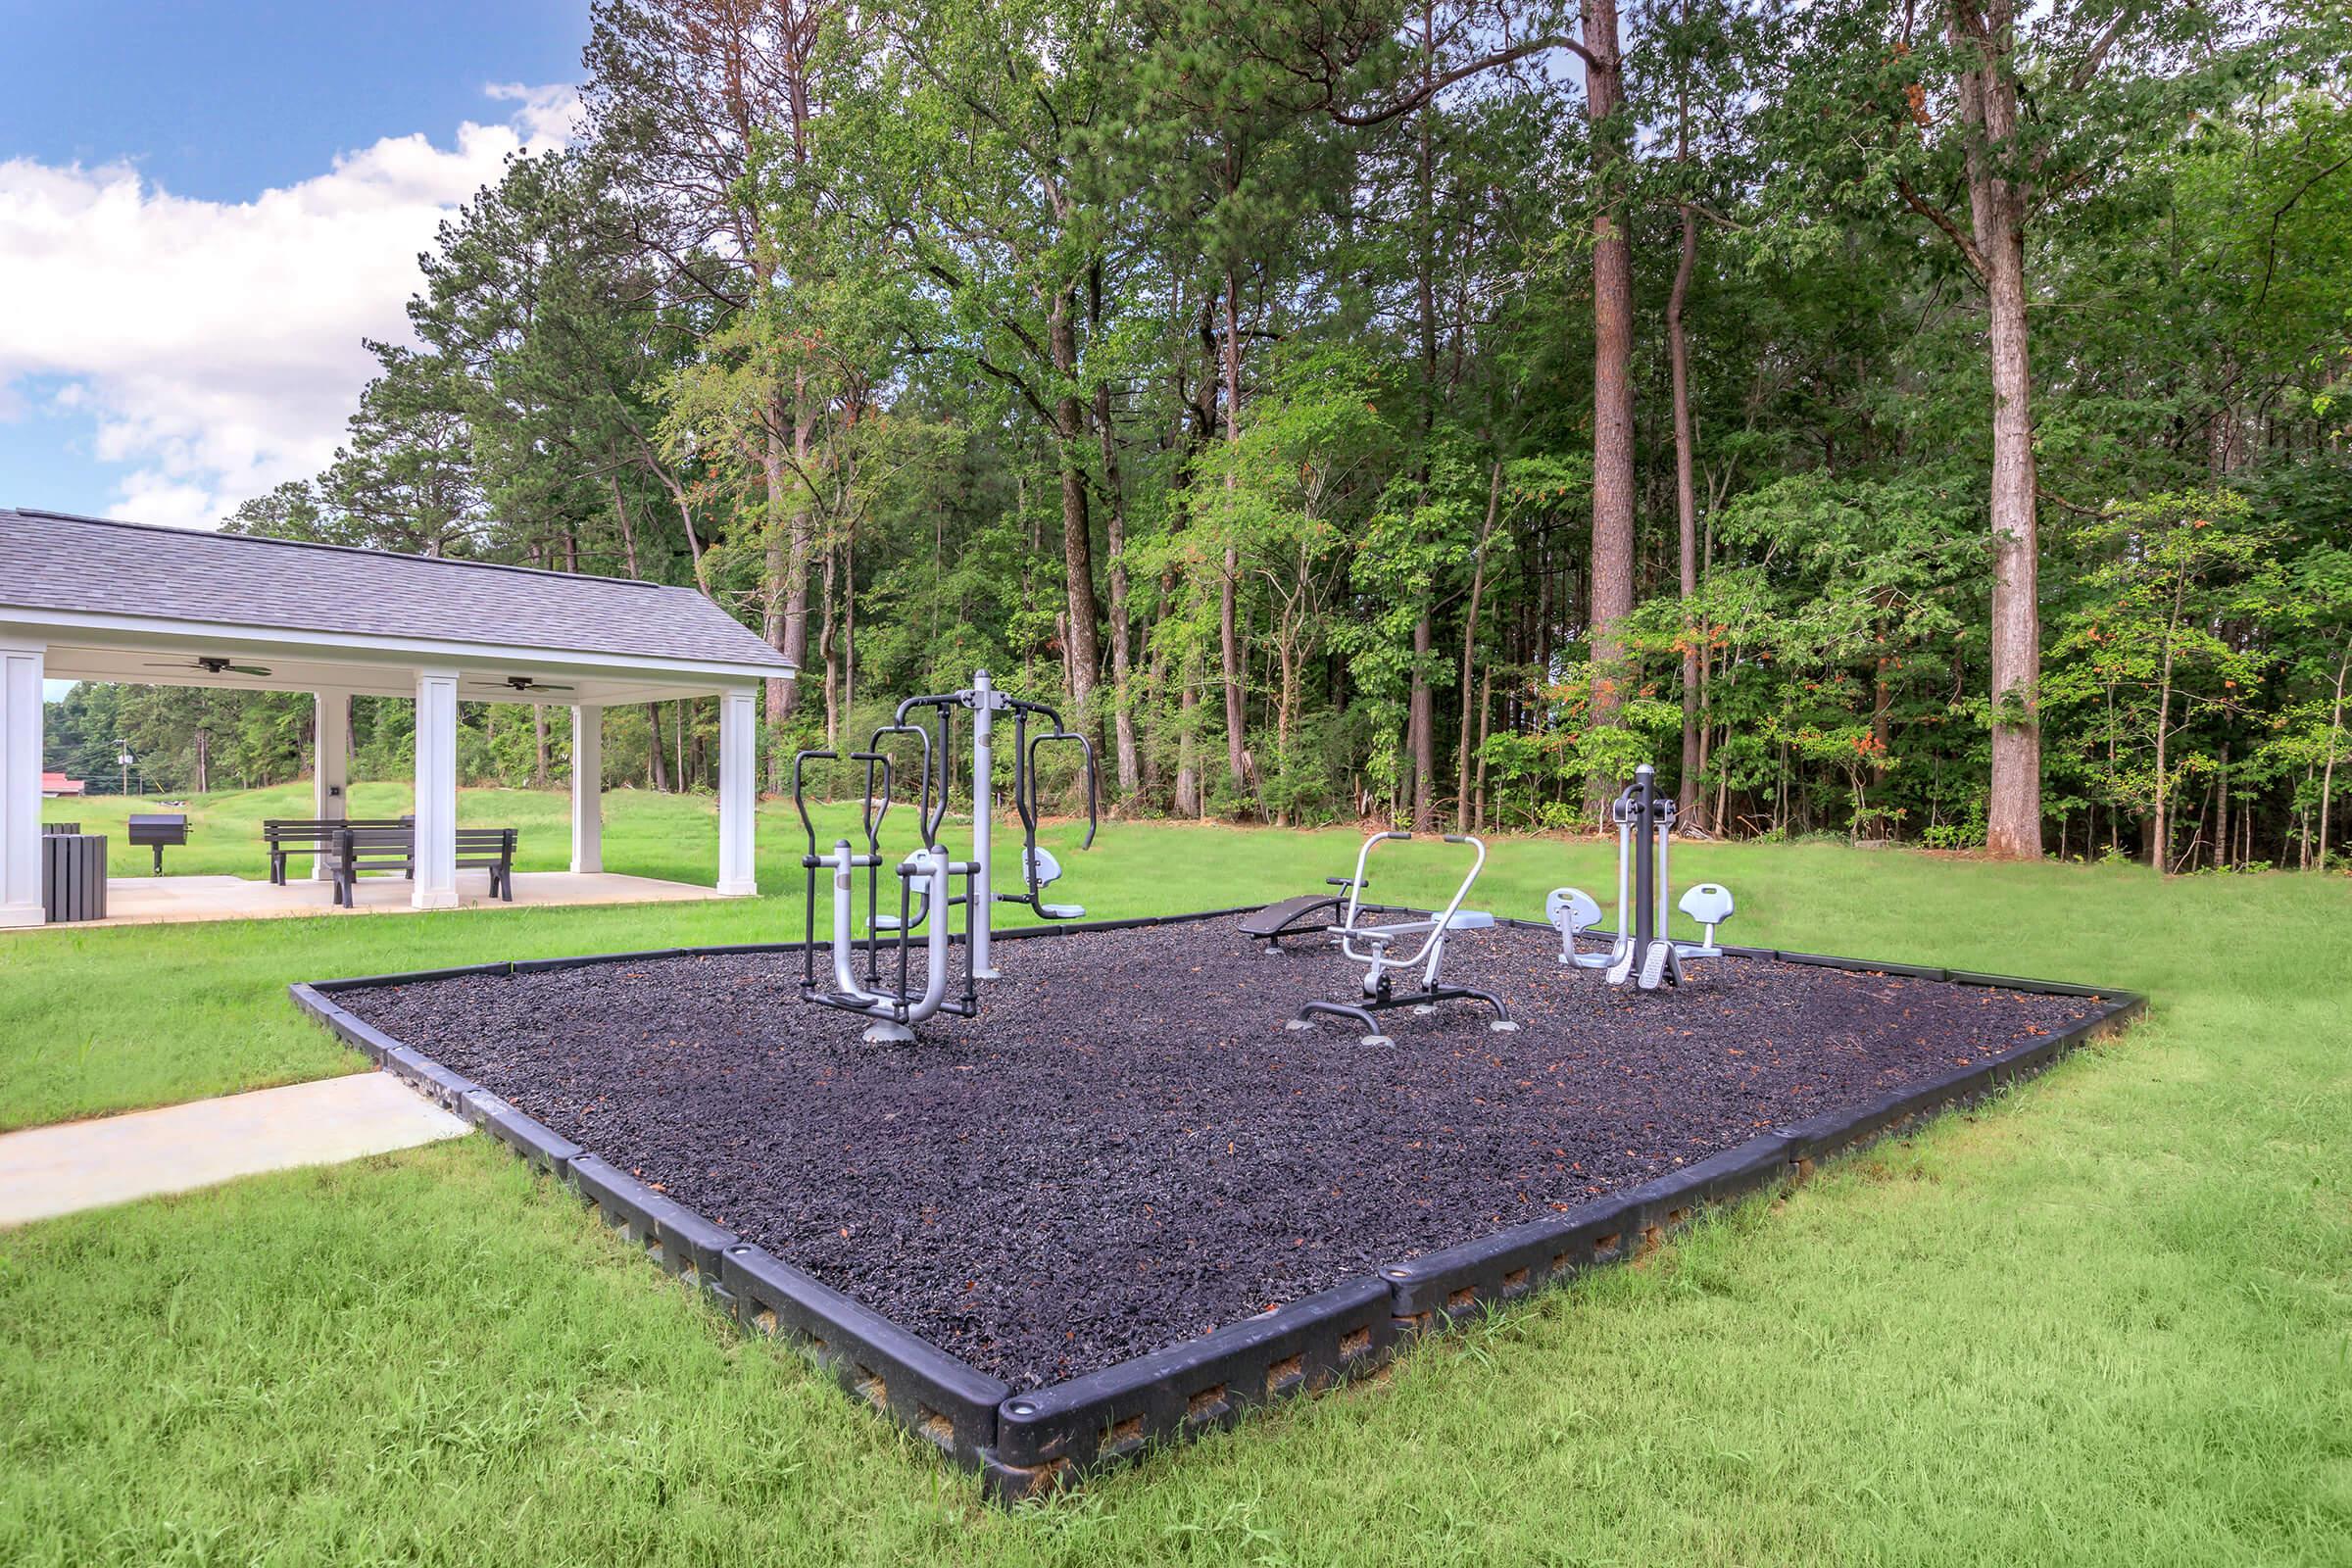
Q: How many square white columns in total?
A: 5